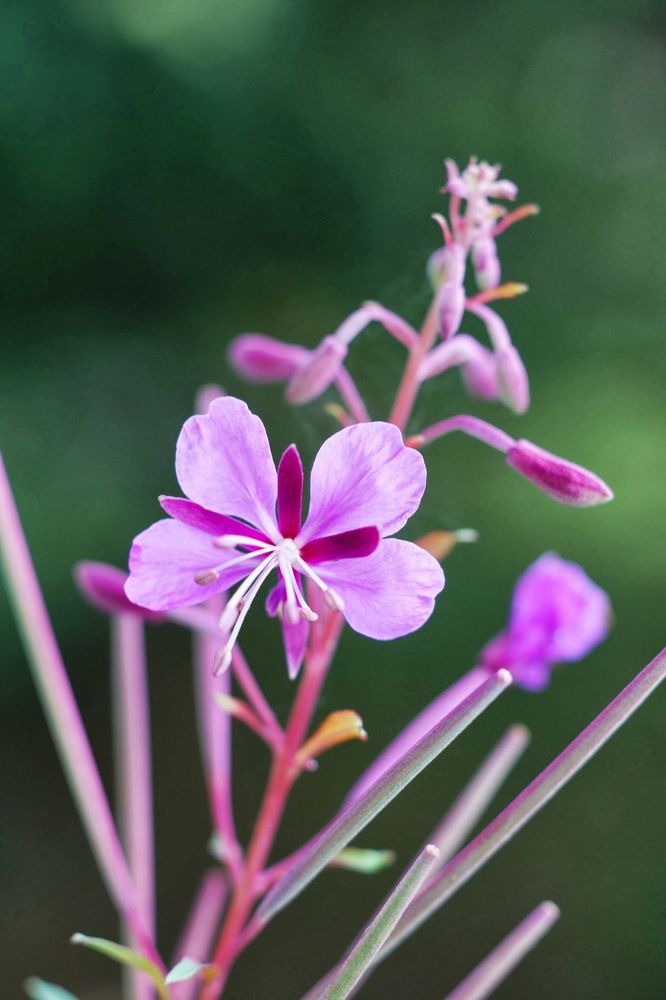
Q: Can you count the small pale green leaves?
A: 4